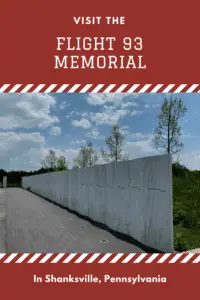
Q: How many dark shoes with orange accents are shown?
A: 0